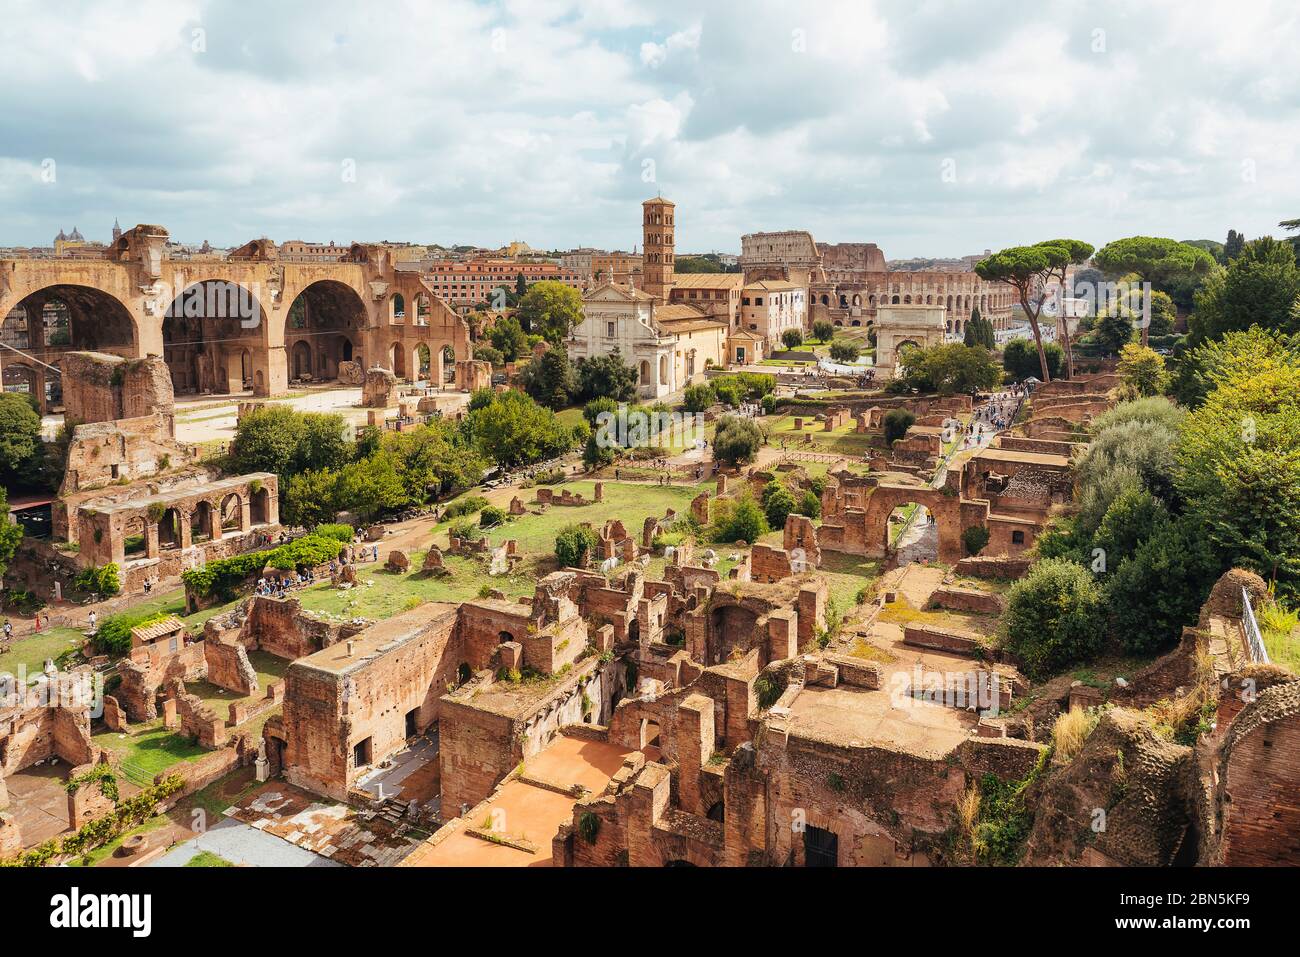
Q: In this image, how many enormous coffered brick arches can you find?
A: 3